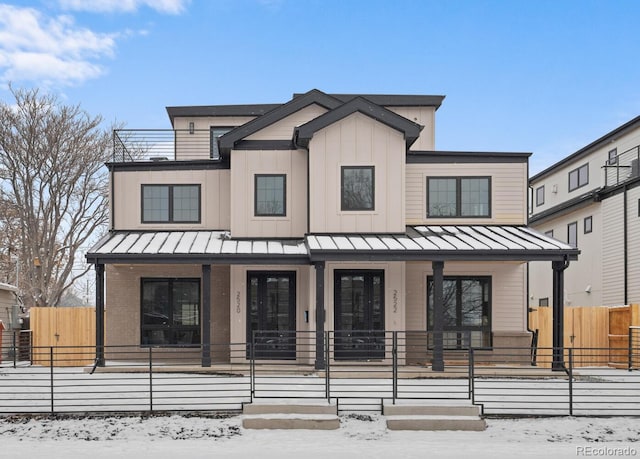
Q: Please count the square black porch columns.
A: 5